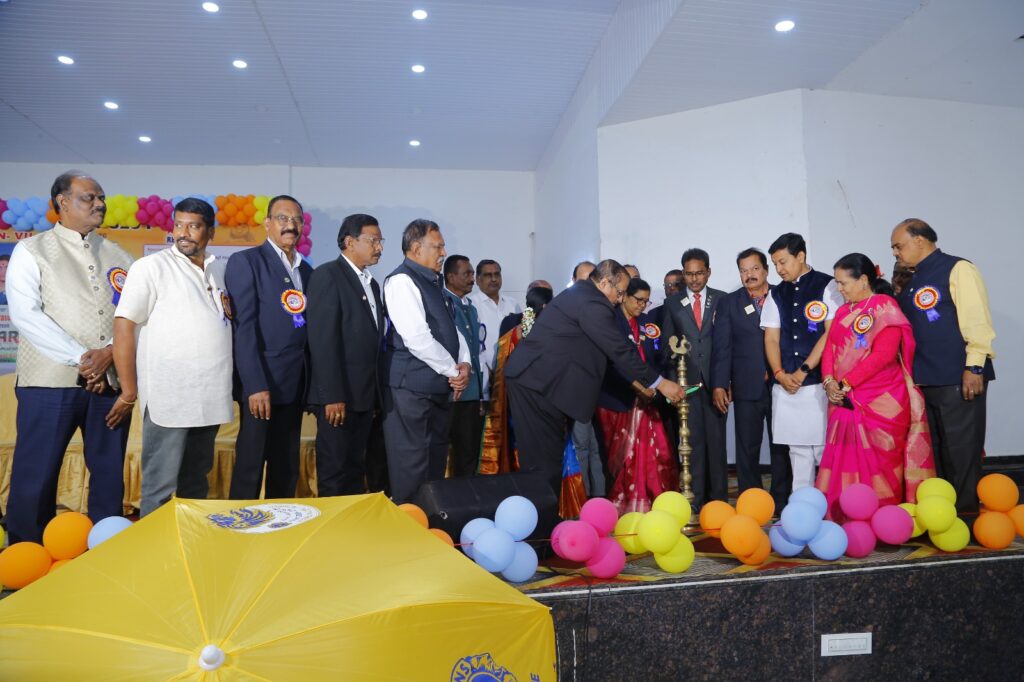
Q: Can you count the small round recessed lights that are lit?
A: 9